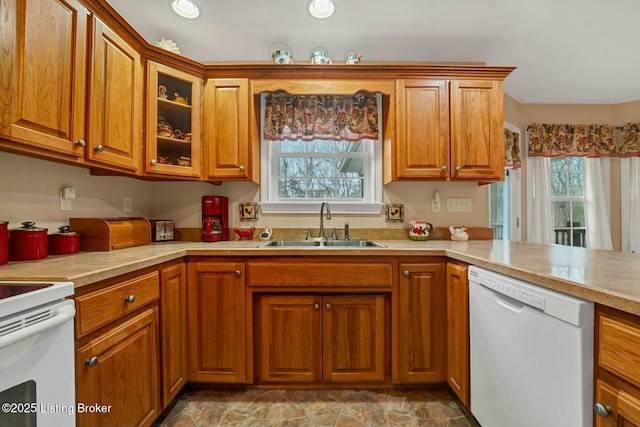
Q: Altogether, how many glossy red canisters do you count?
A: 3